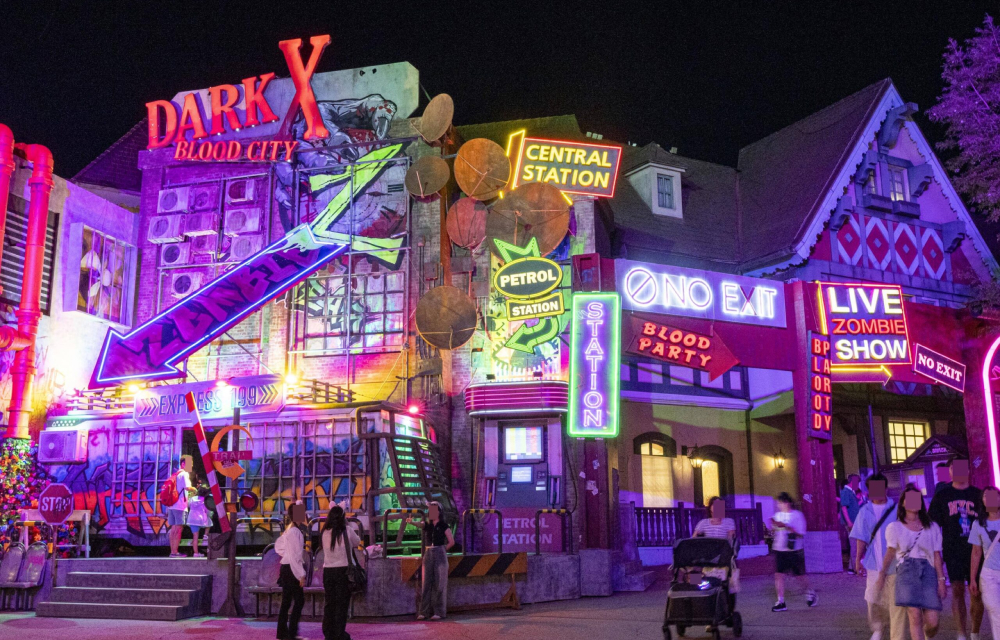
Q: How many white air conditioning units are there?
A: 11